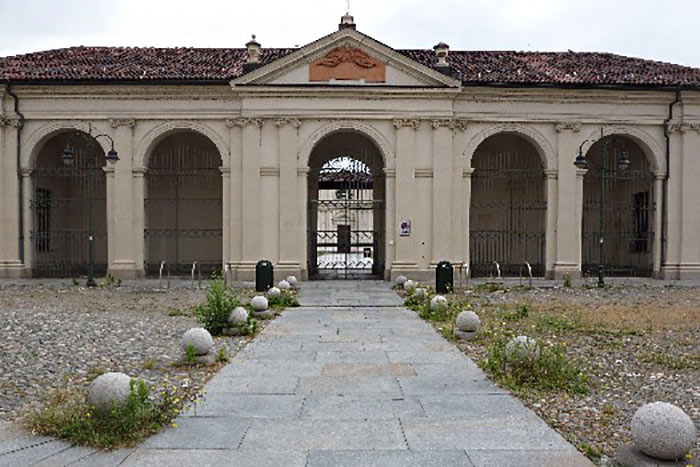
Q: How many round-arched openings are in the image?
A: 5